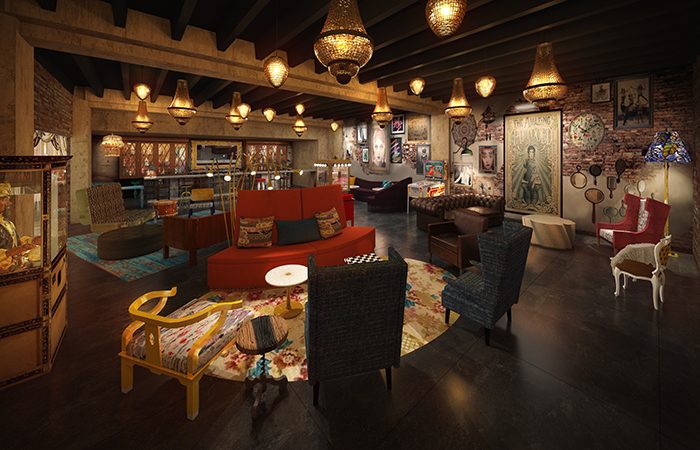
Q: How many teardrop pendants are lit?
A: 9